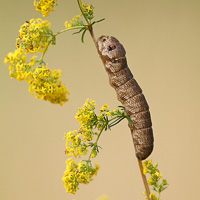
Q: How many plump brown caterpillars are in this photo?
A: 1